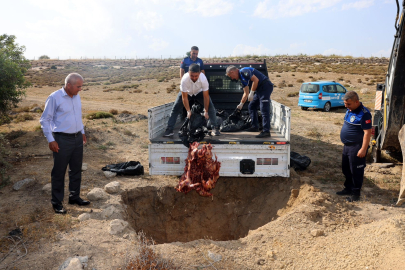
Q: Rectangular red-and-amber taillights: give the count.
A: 2